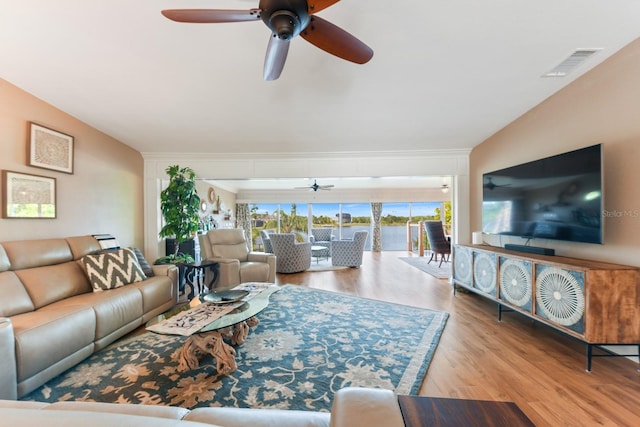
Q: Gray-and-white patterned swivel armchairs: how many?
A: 4